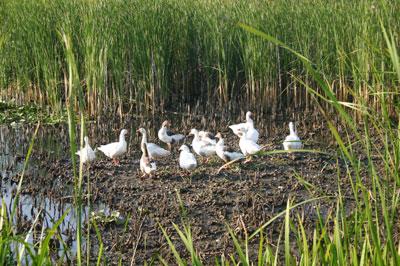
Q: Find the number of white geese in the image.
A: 12